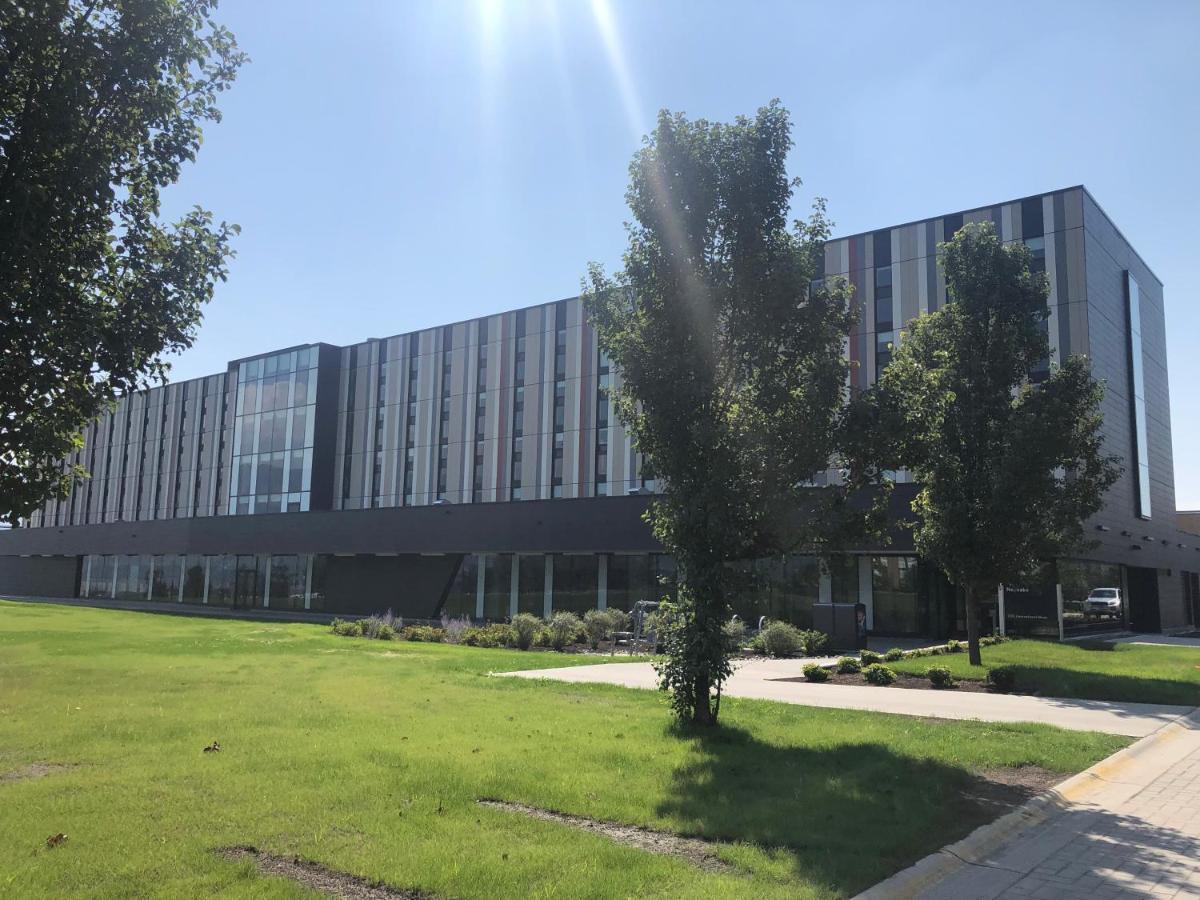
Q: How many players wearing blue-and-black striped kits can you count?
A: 0